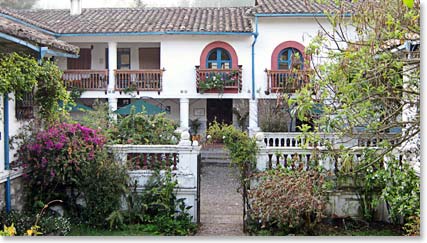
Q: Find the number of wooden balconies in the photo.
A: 4